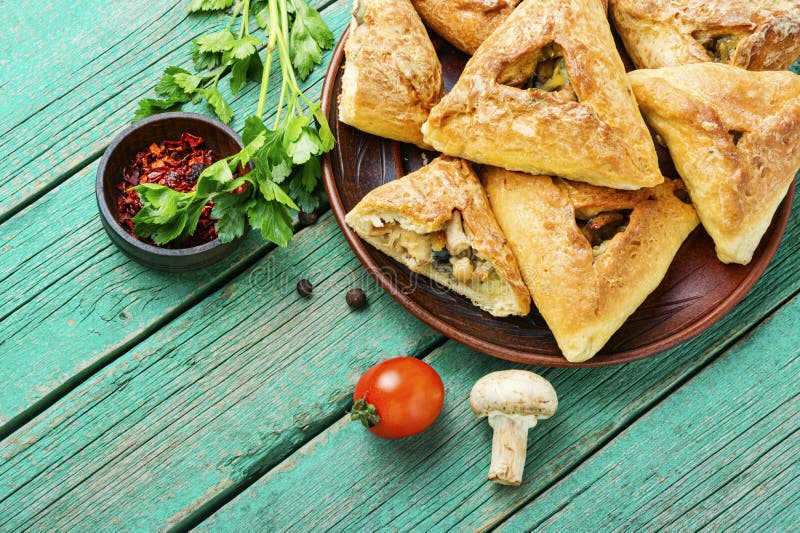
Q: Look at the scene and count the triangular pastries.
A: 7